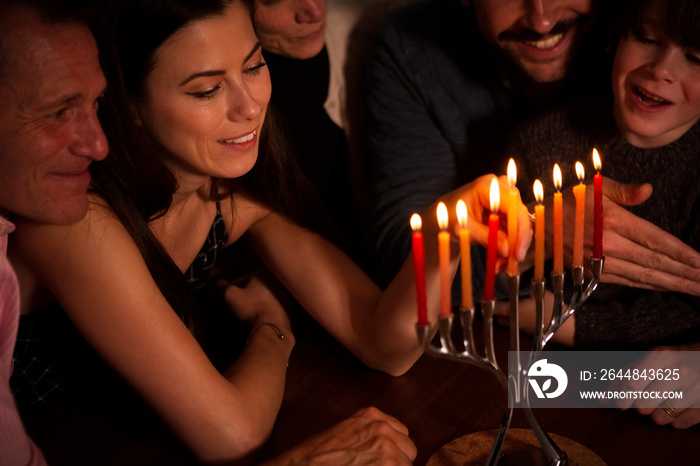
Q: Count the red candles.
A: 3